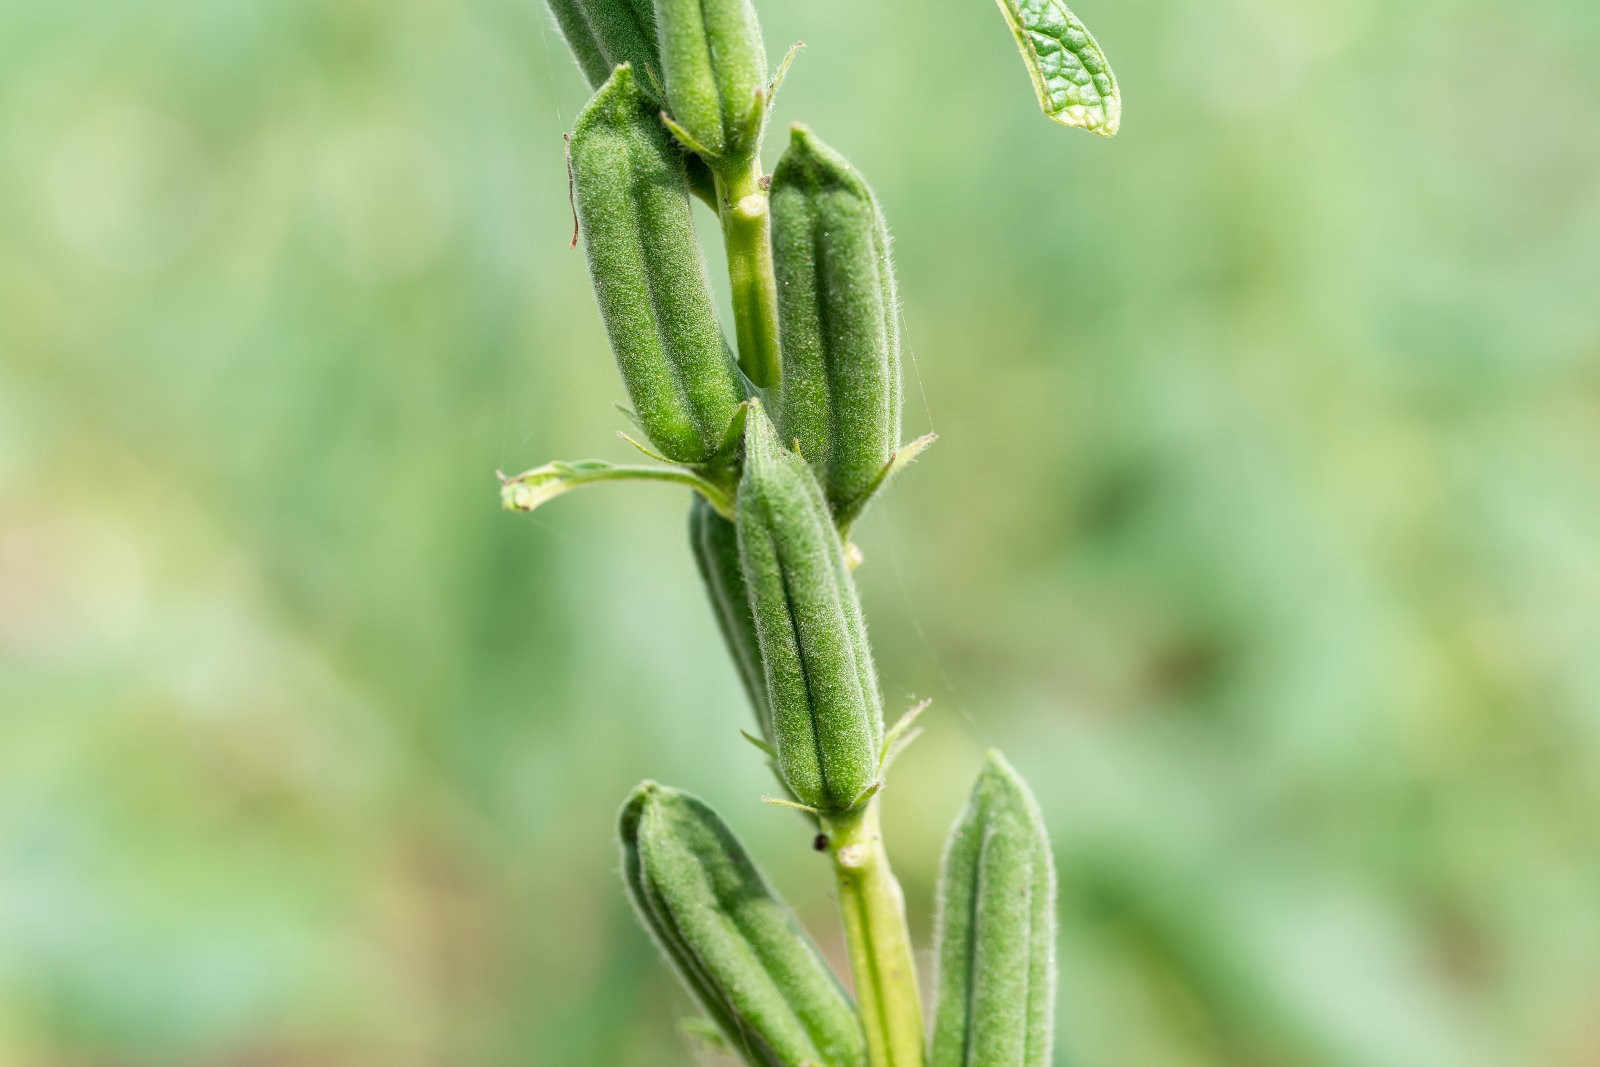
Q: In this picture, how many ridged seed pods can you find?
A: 8